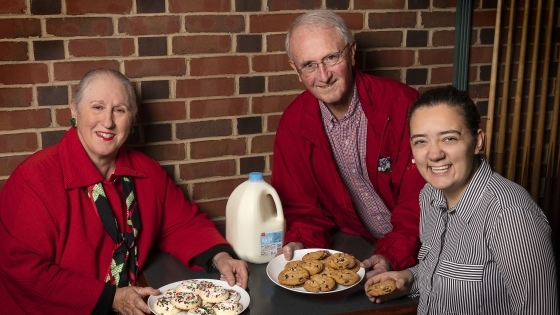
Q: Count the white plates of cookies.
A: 2